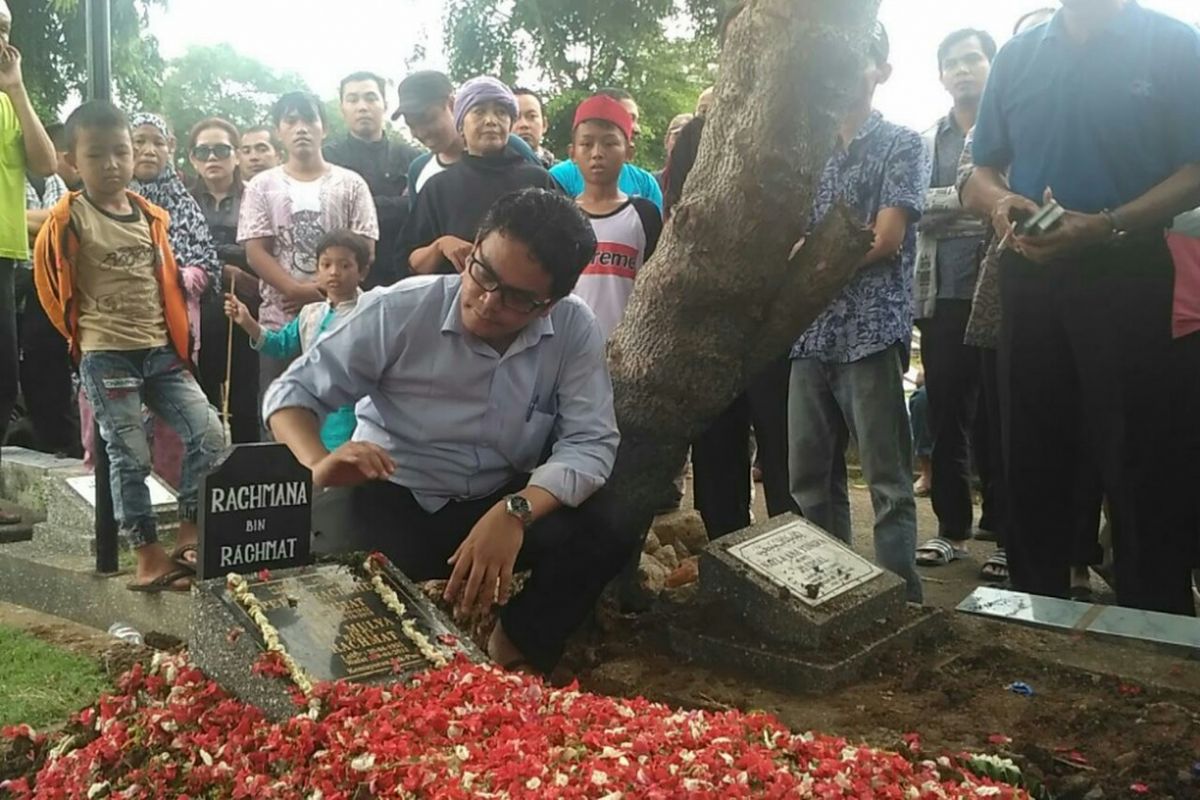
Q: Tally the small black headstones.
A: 1